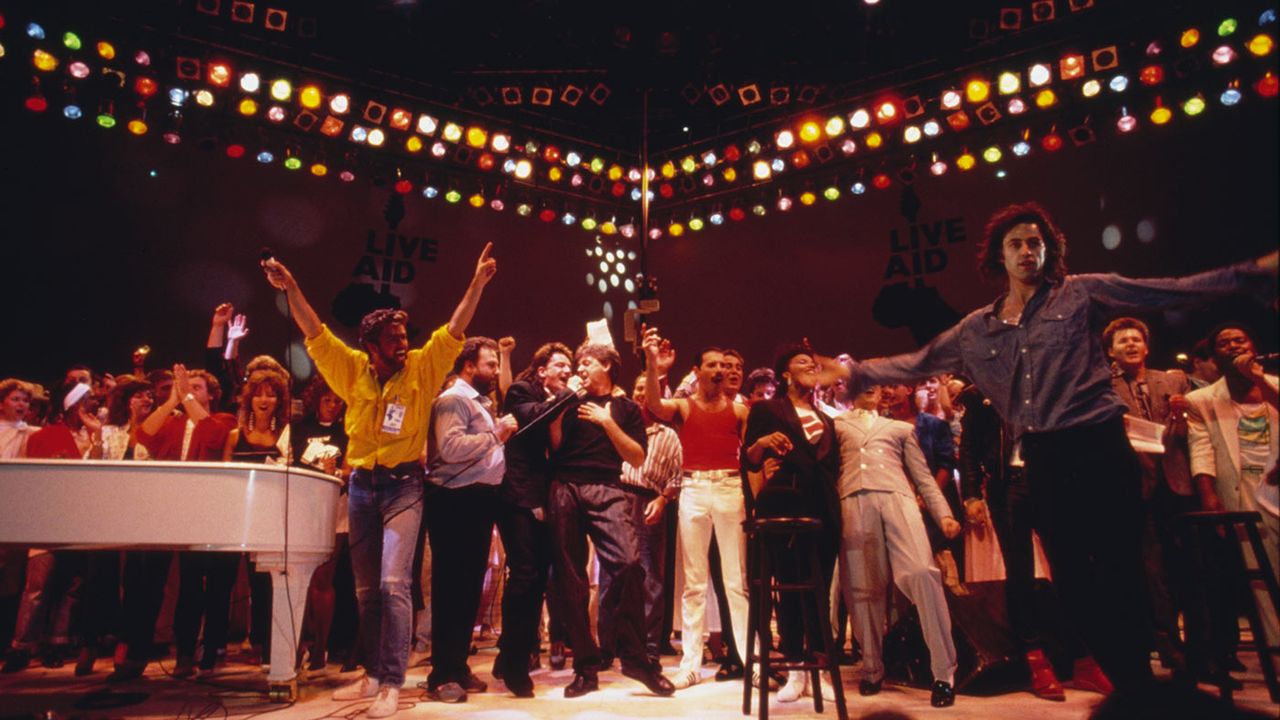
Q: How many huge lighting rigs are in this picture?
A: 2